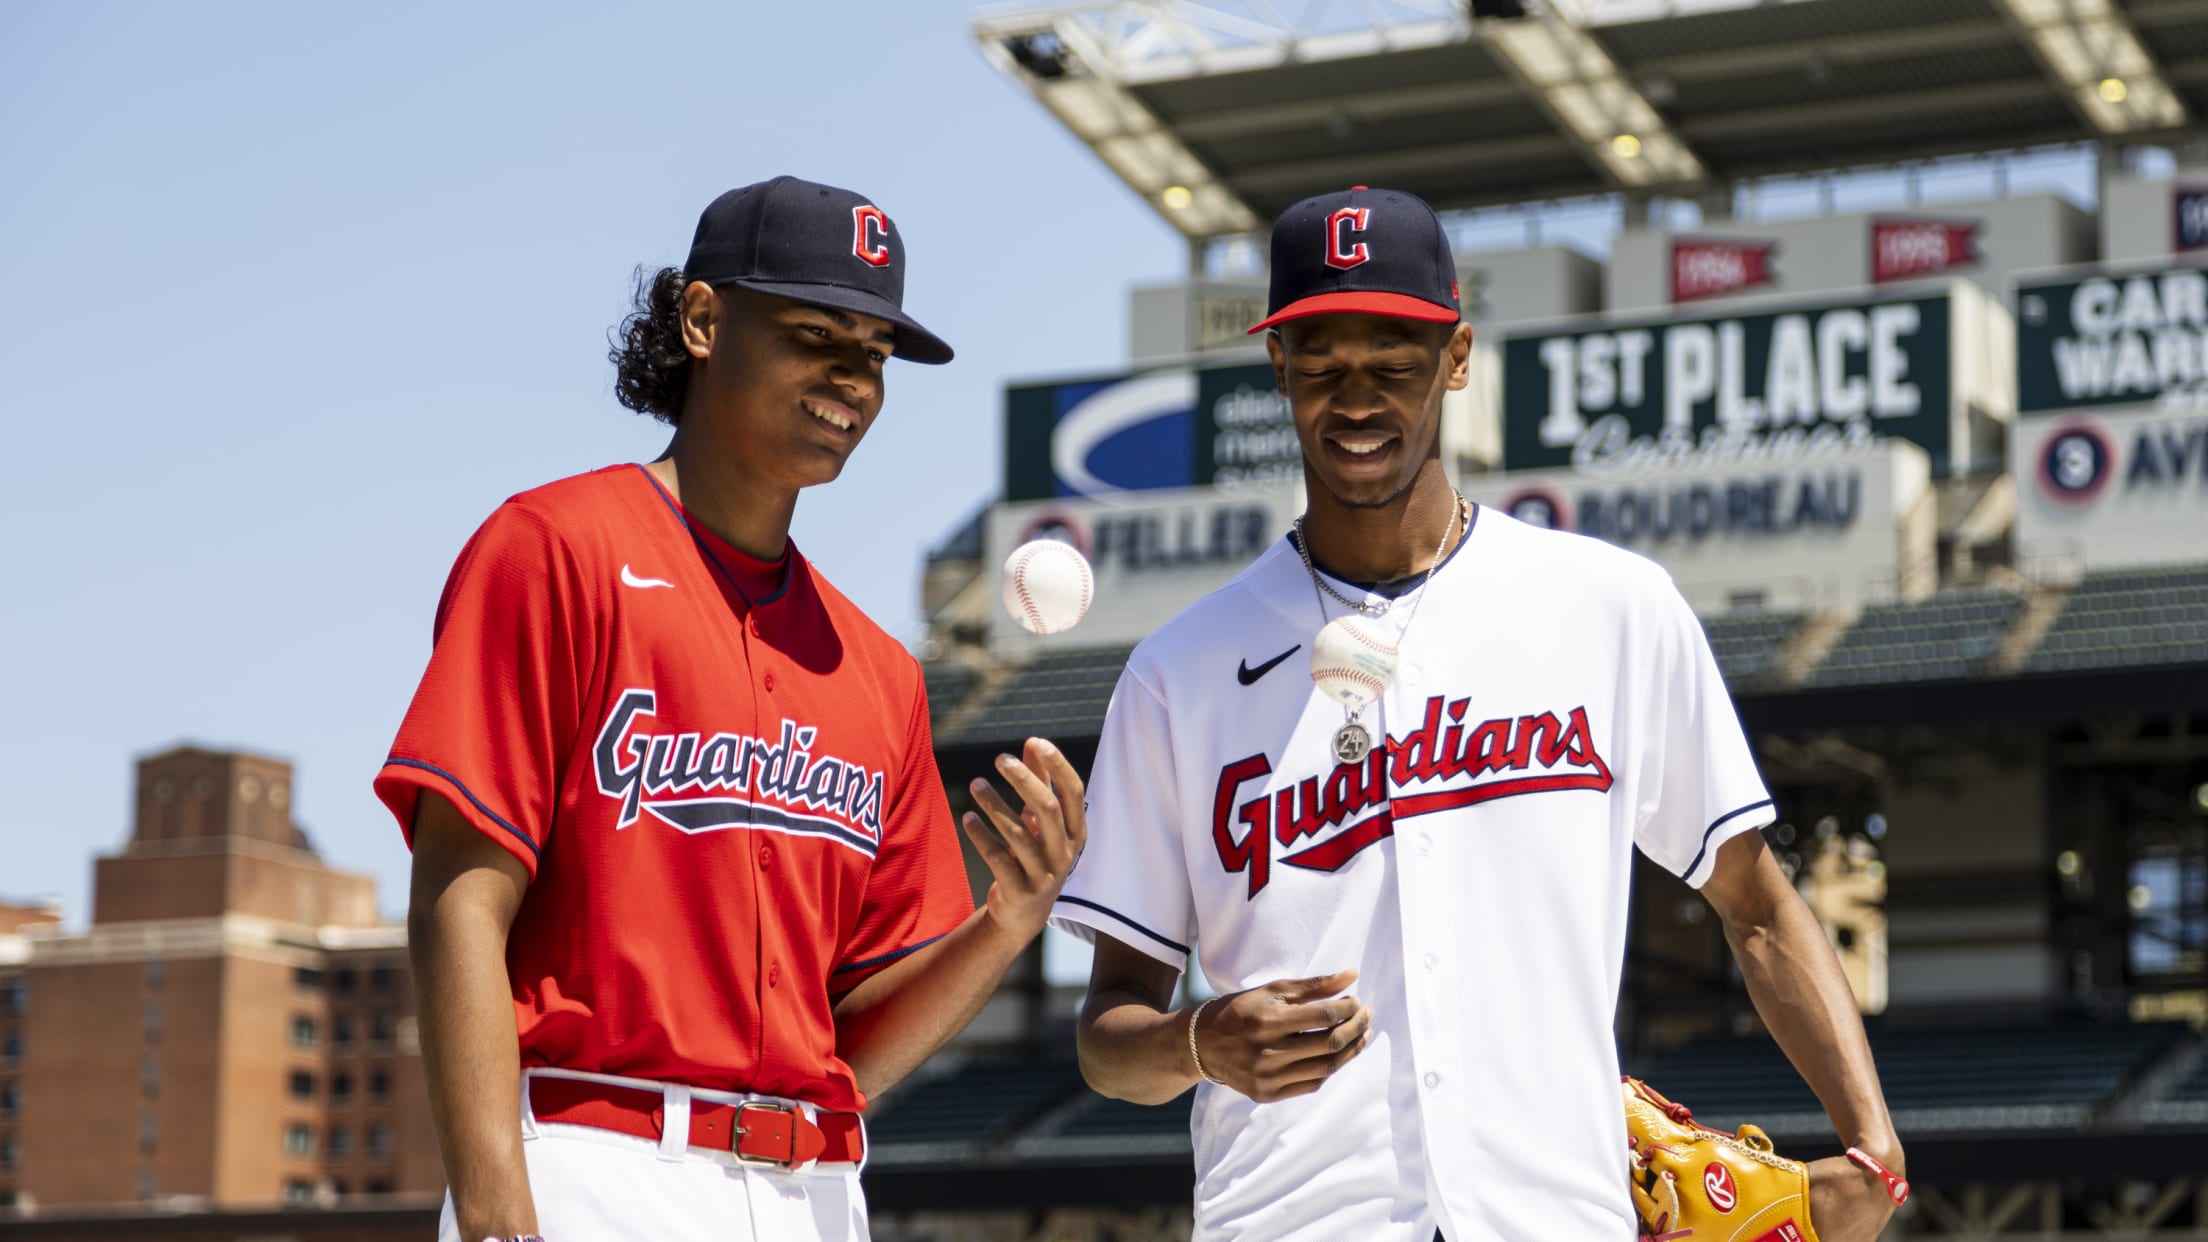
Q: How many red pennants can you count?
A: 2